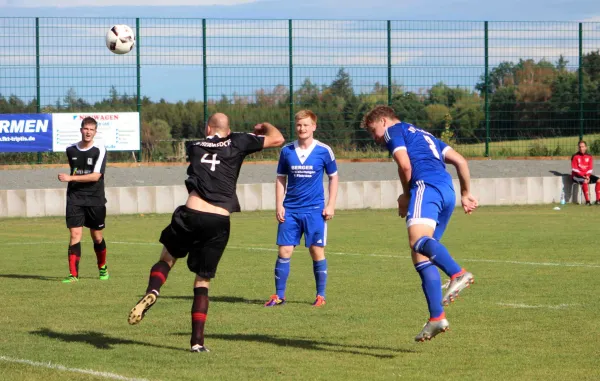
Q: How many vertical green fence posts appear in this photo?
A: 7